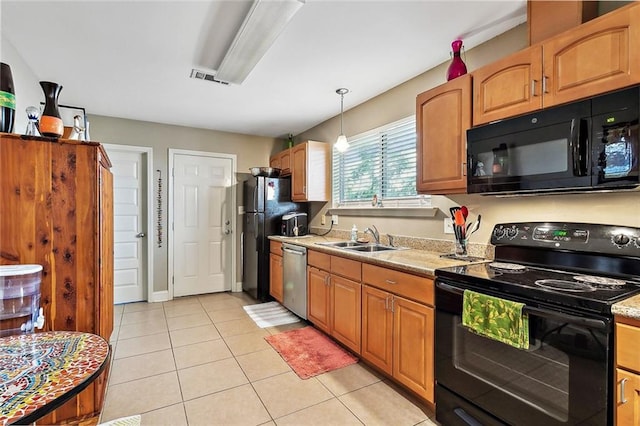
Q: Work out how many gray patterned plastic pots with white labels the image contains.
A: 0